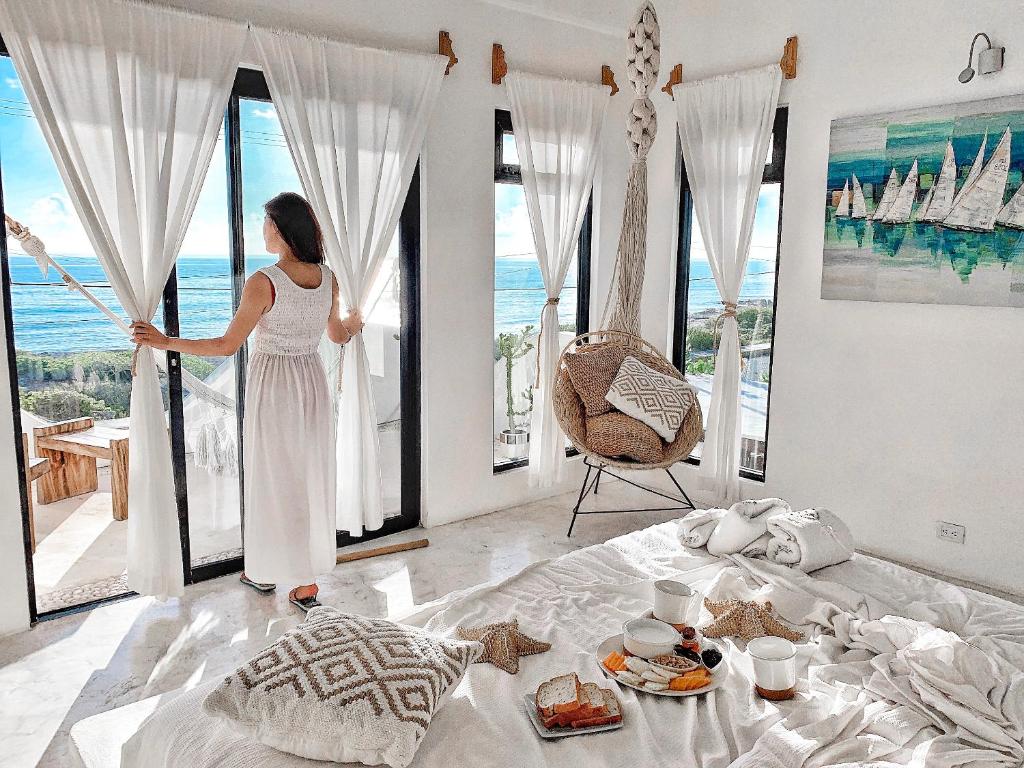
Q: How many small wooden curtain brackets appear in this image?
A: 5